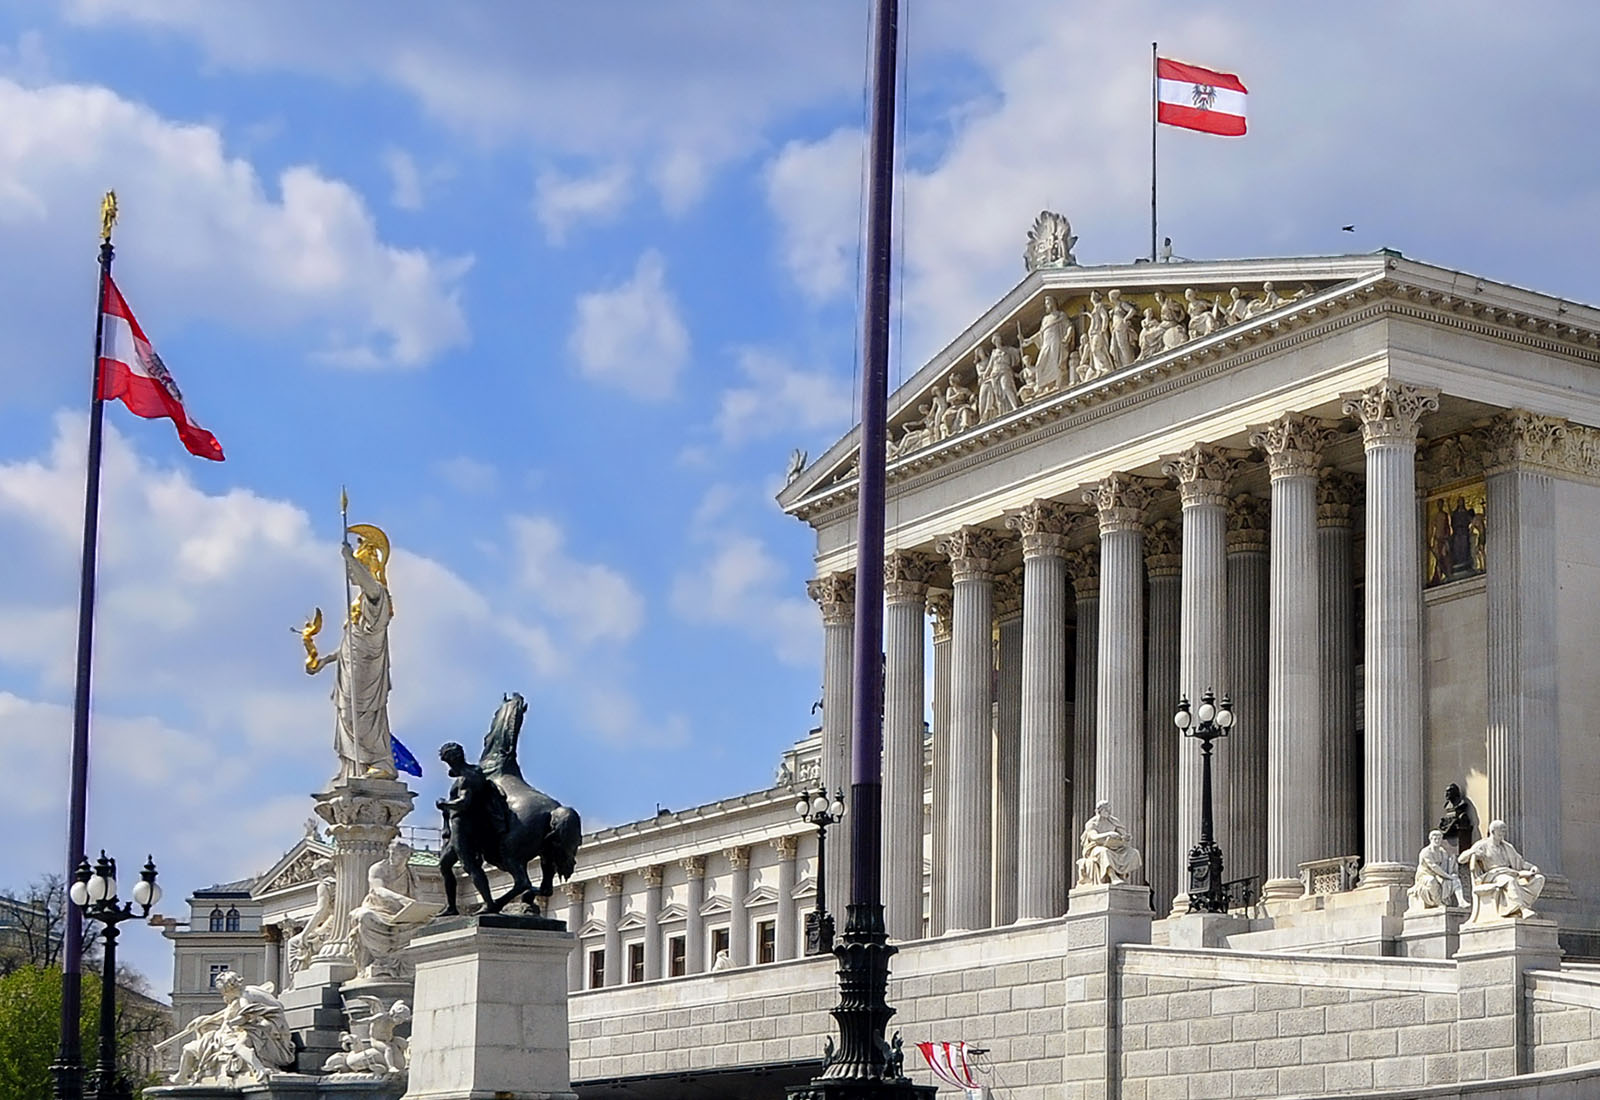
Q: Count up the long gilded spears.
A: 1